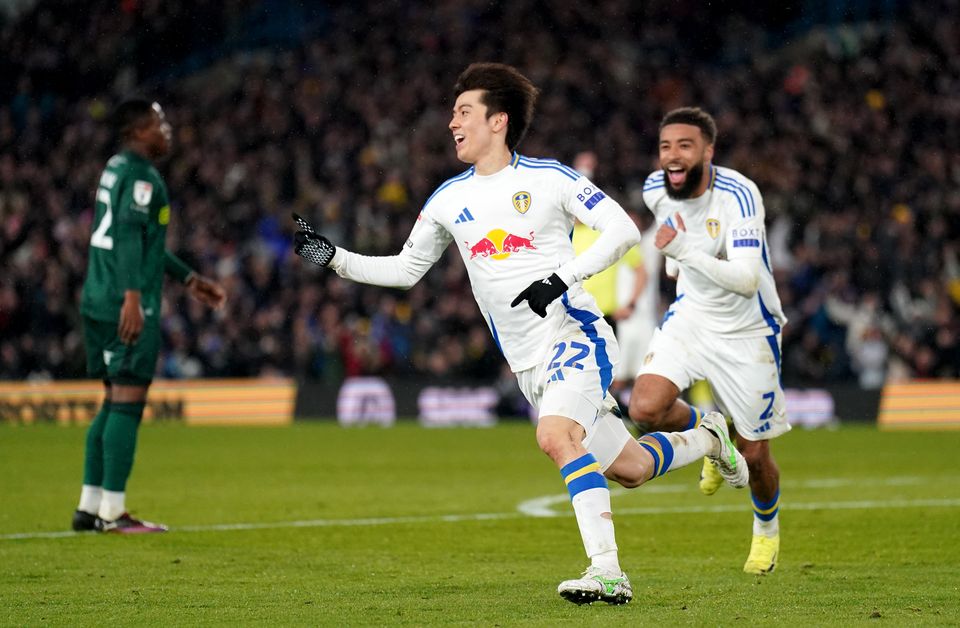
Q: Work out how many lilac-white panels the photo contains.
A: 3